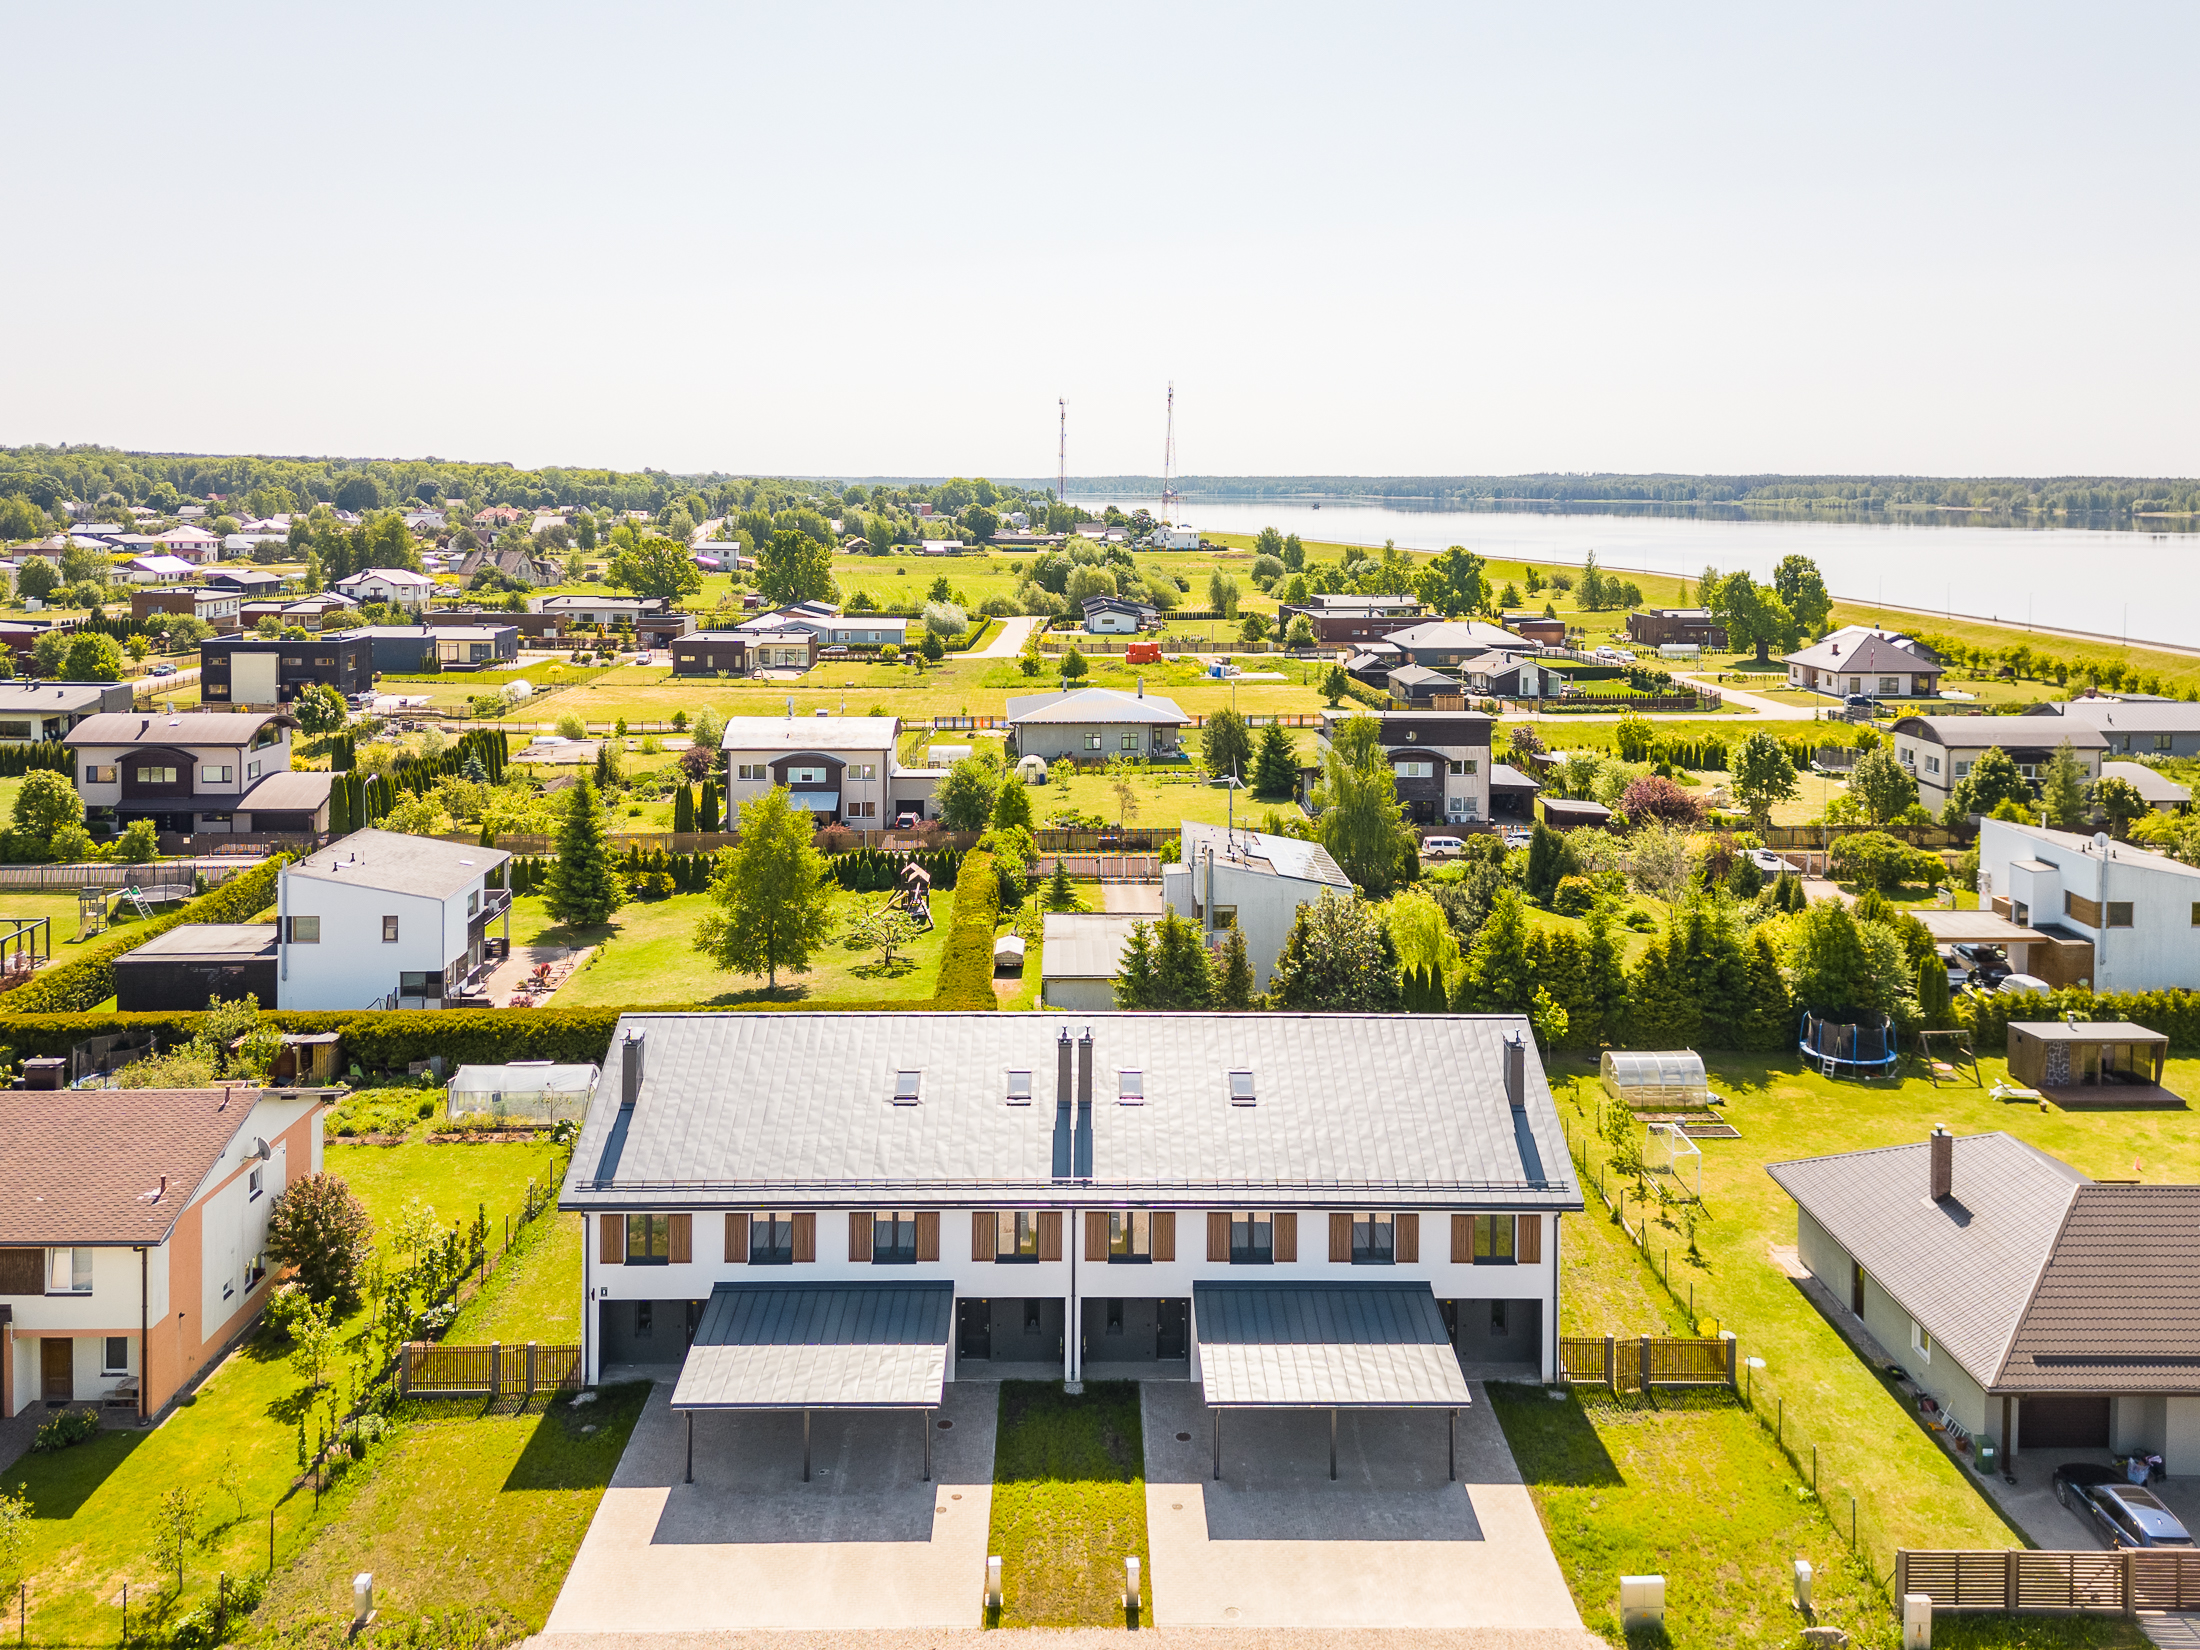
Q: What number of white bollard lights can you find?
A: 4